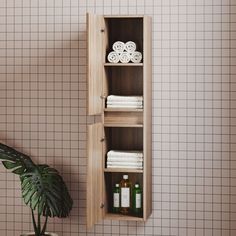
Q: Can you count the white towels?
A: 12